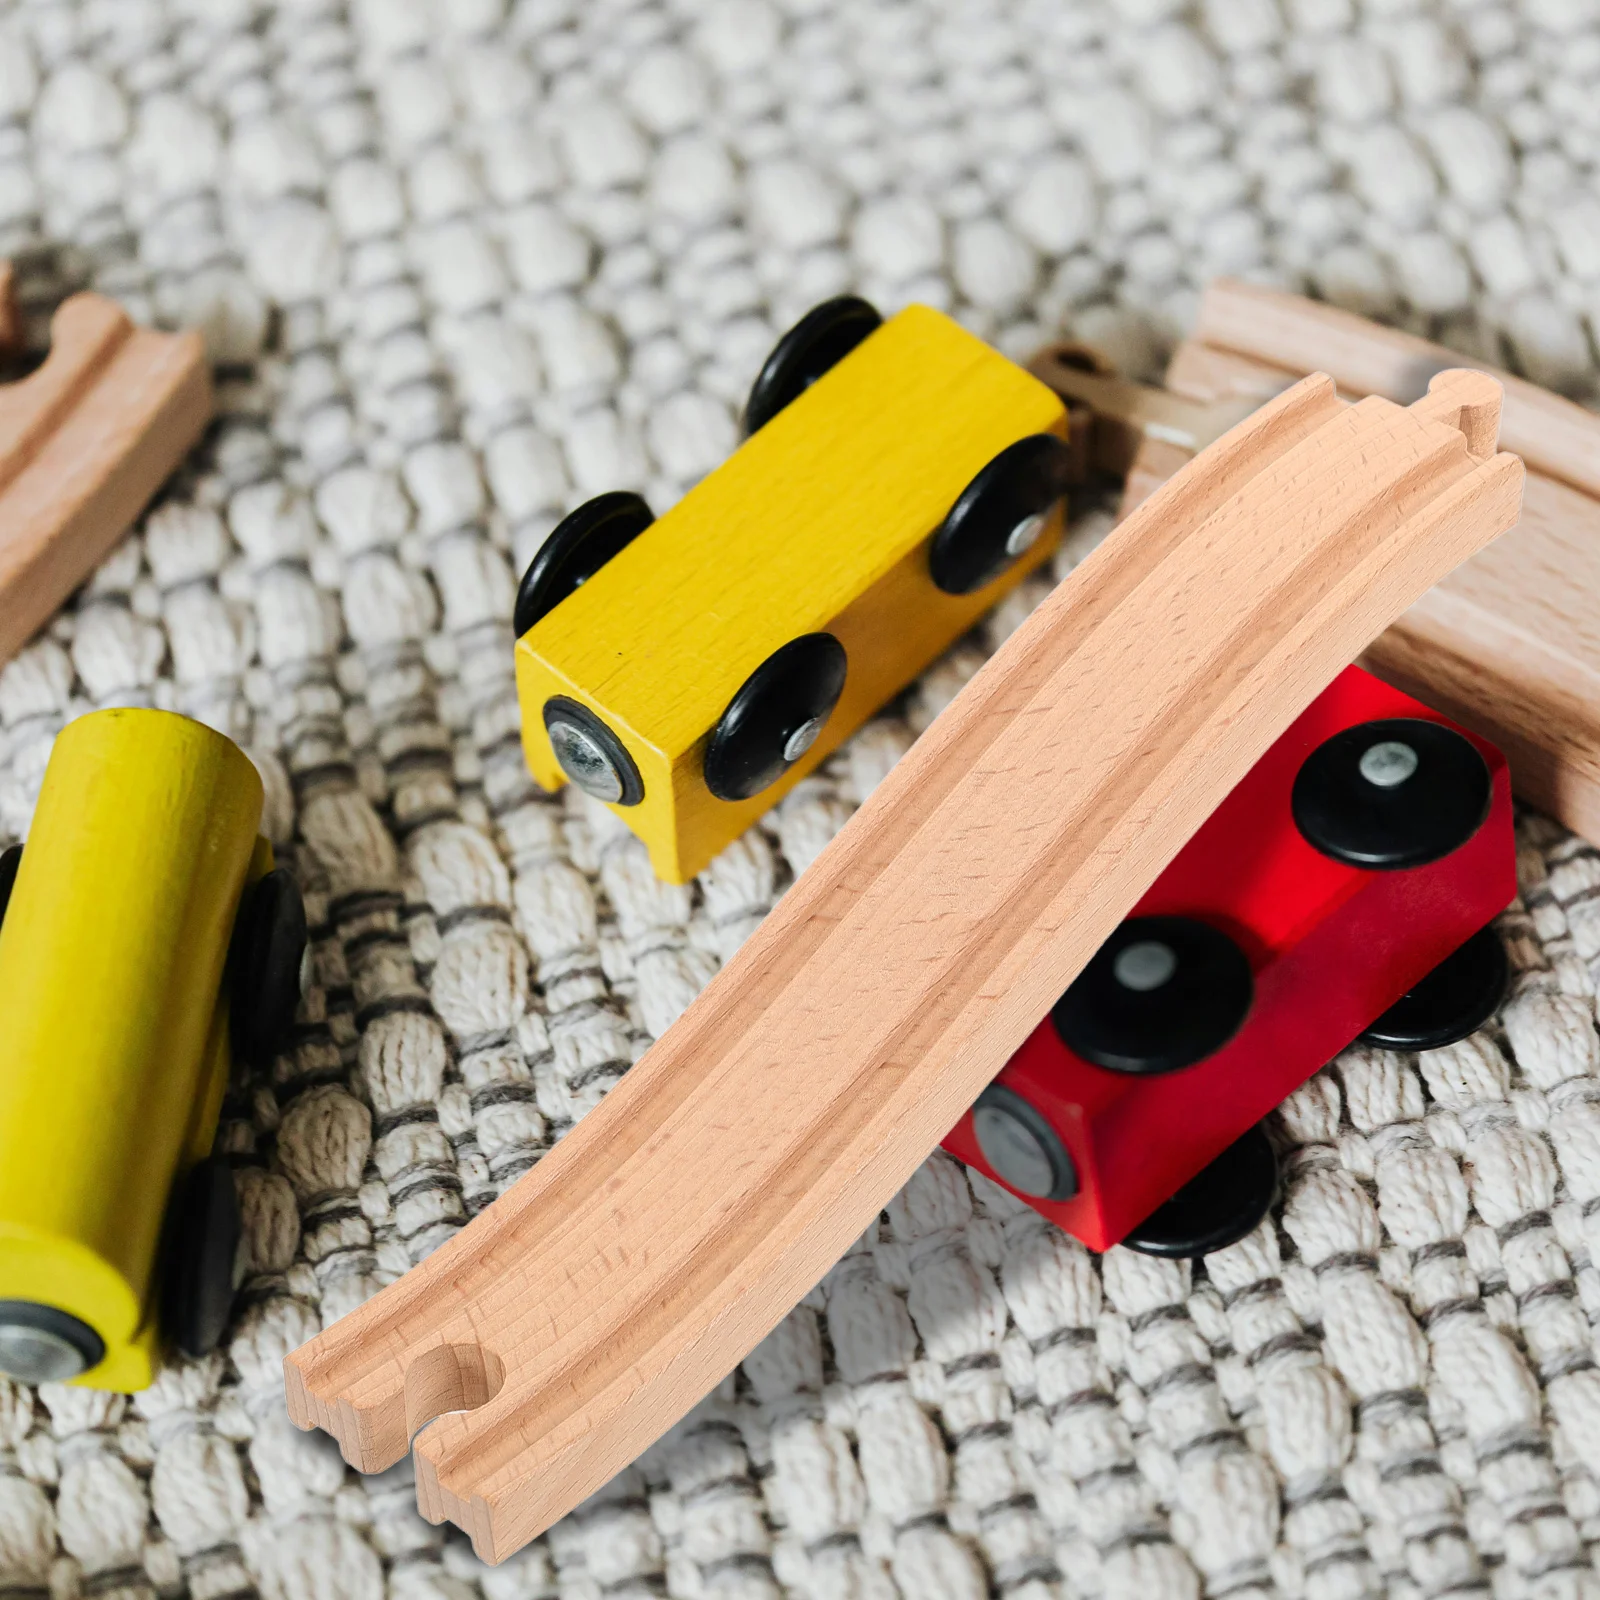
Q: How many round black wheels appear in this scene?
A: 11